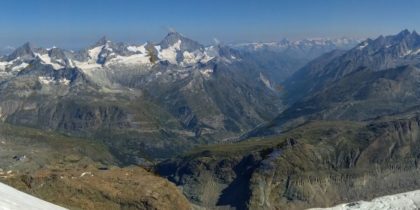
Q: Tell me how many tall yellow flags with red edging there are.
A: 0